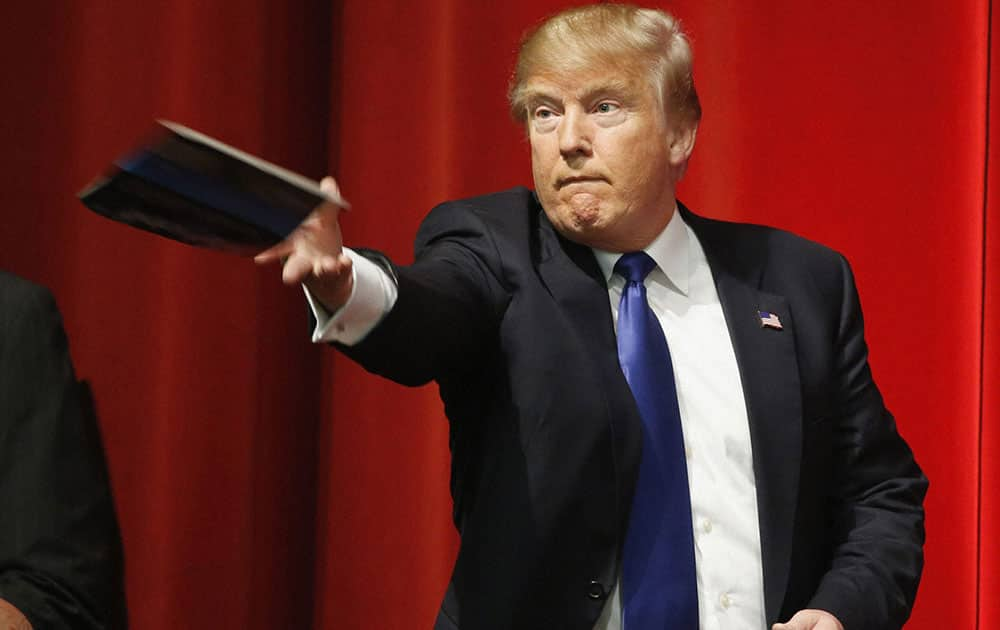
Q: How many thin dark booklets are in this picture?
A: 1